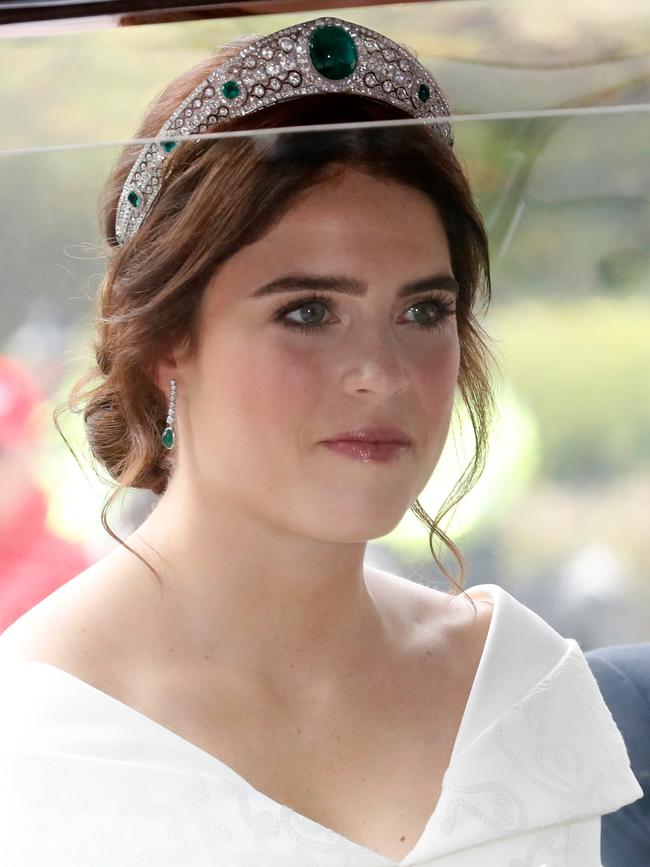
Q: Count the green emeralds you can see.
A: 6